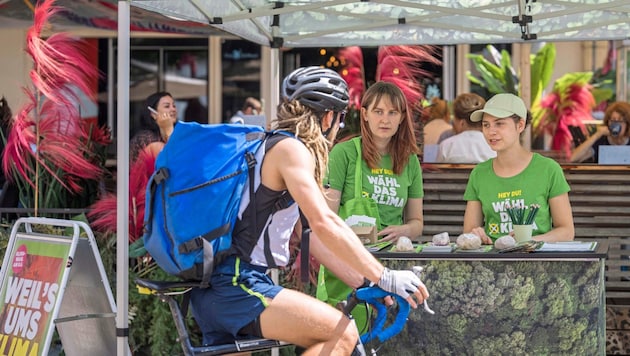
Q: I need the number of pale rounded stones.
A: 4